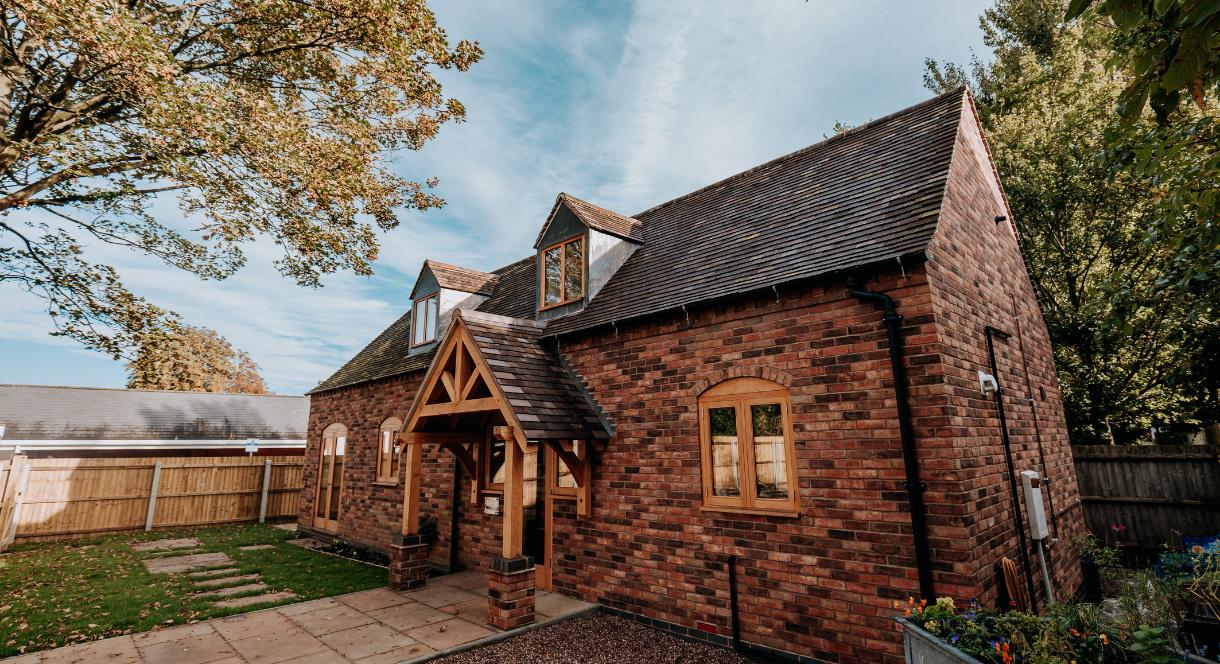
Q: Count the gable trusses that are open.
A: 1